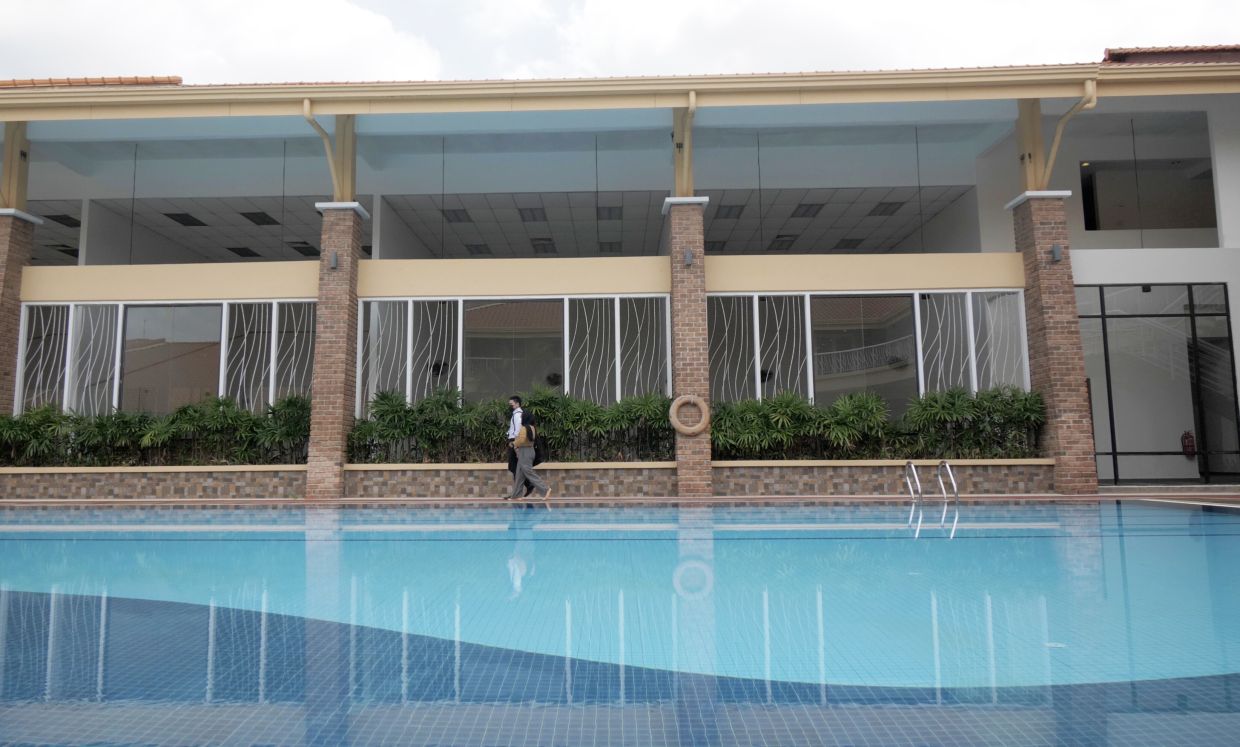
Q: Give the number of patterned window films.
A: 12